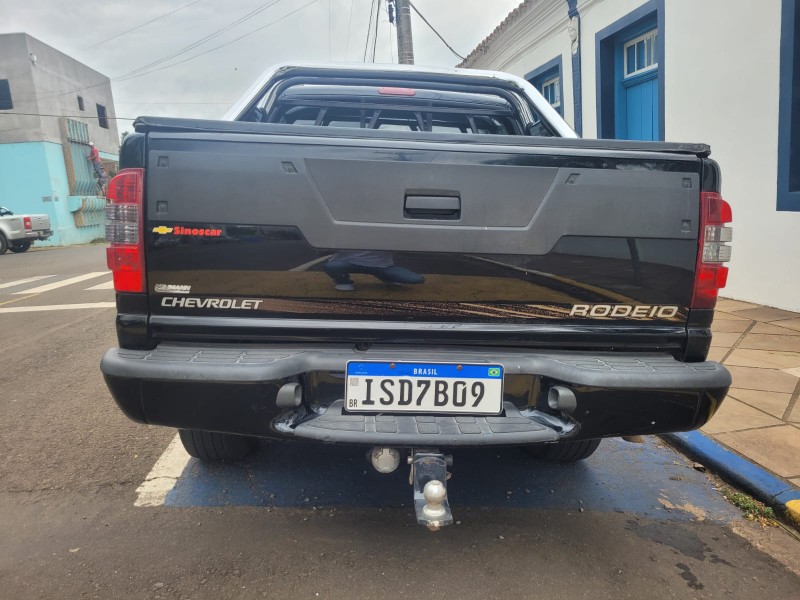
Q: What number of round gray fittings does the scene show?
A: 2